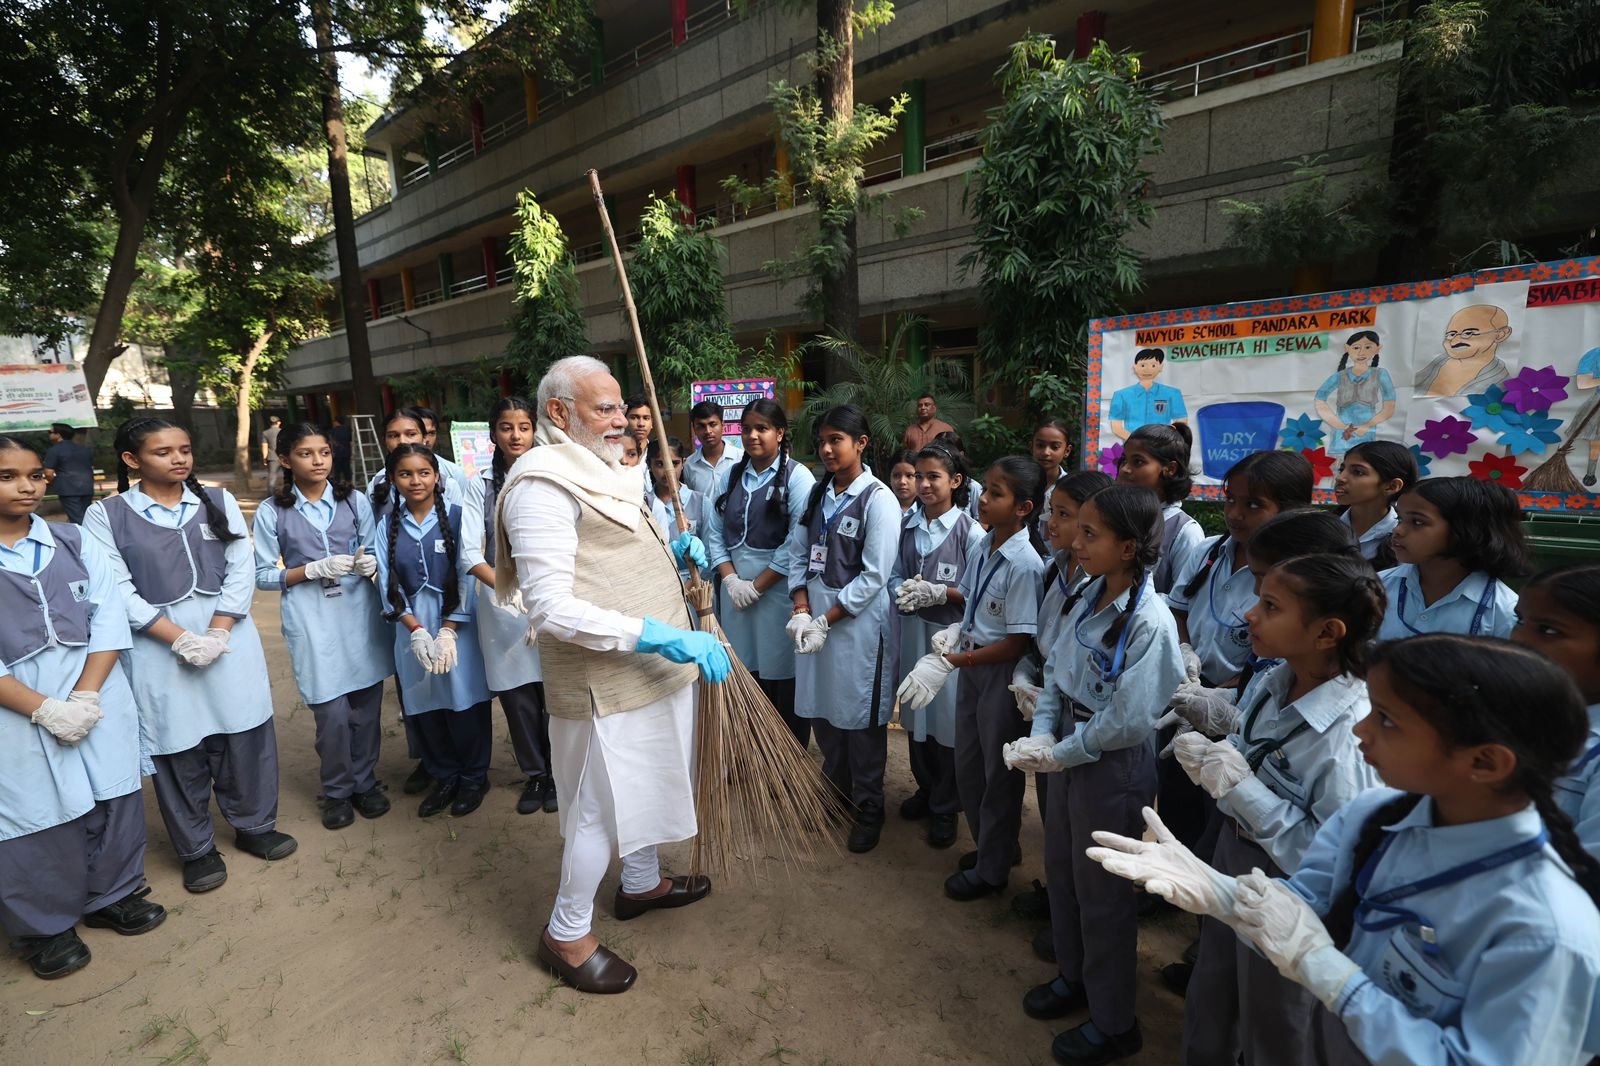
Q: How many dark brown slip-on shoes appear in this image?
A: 2